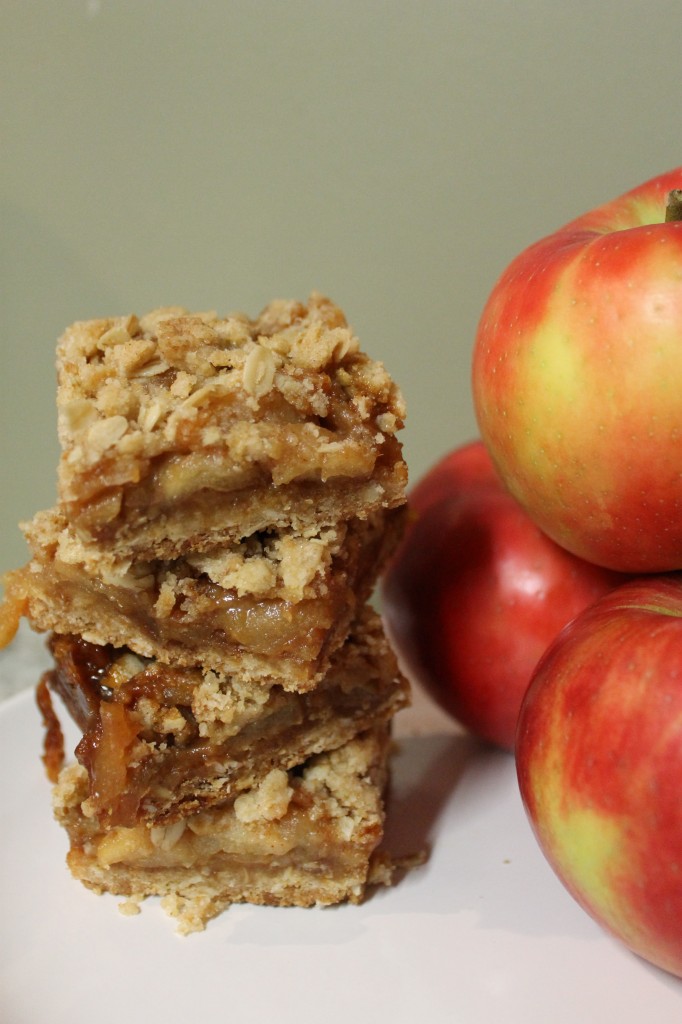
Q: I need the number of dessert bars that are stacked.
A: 4